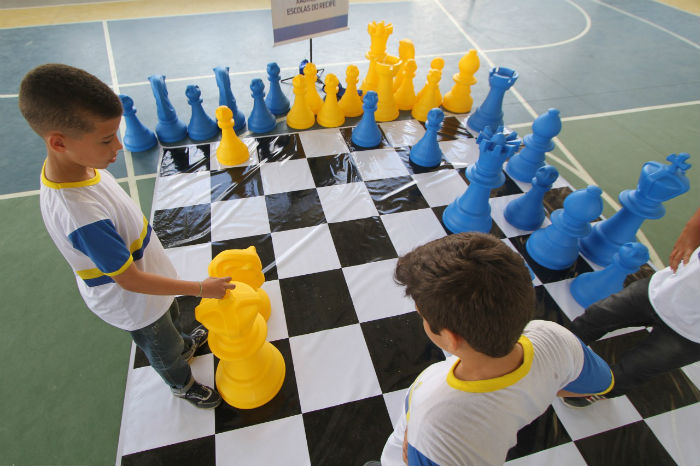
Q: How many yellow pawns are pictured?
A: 8